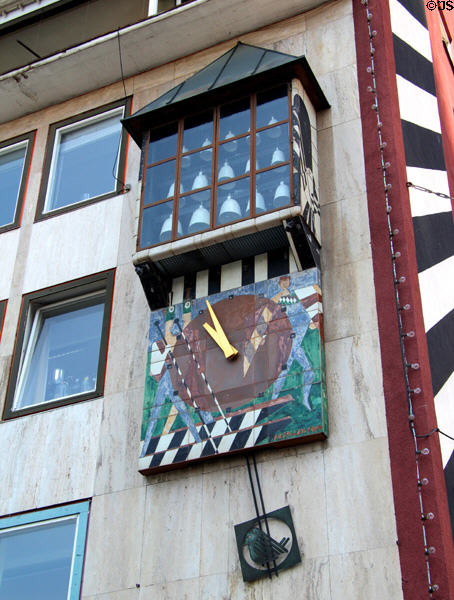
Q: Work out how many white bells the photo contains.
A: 15